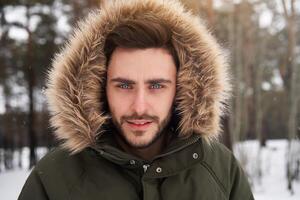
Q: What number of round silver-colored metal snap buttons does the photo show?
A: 3